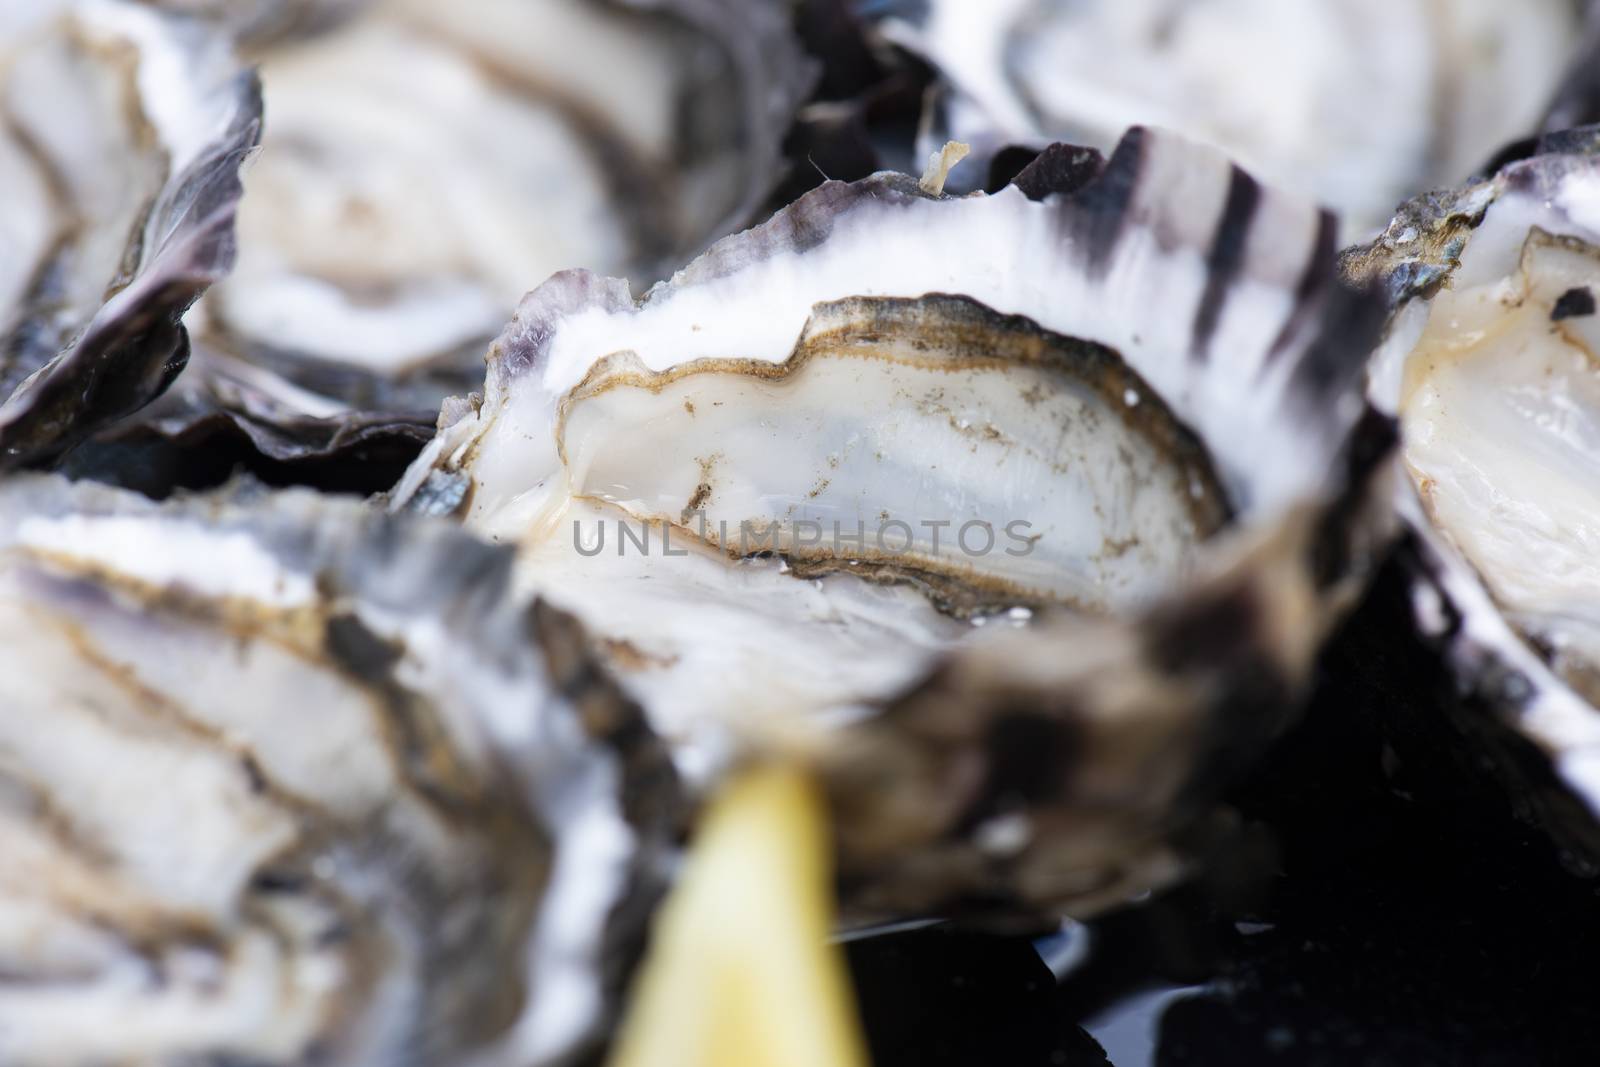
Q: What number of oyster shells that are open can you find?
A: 6